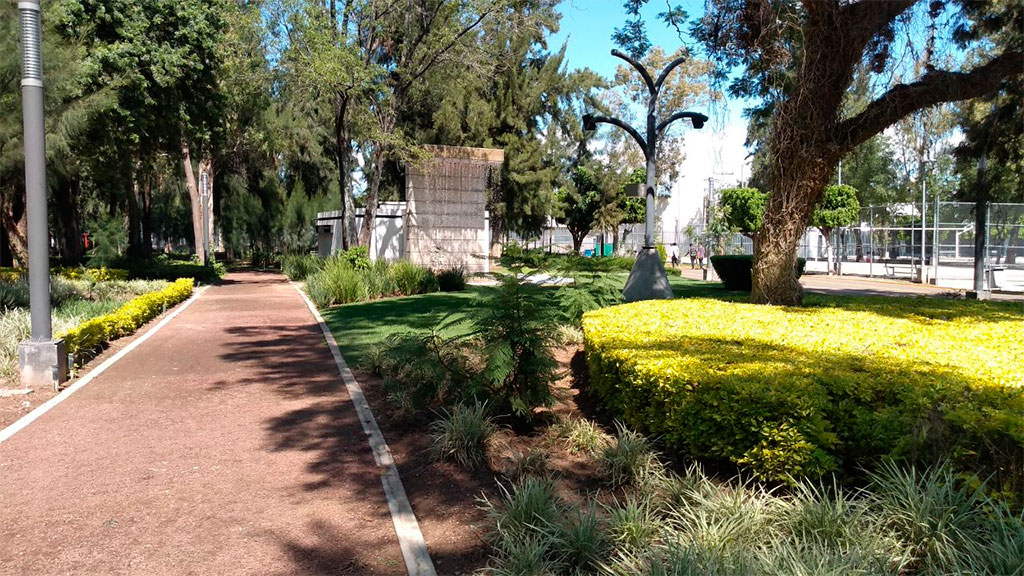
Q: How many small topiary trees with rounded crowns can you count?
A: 2